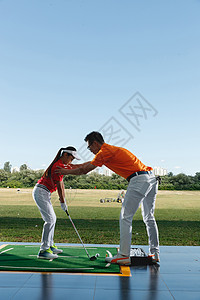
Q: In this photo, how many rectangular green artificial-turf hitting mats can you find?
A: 1